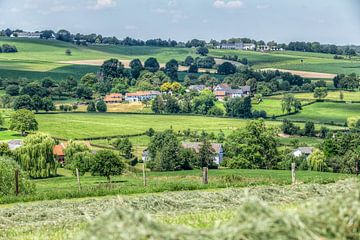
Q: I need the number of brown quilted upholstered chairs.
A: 0